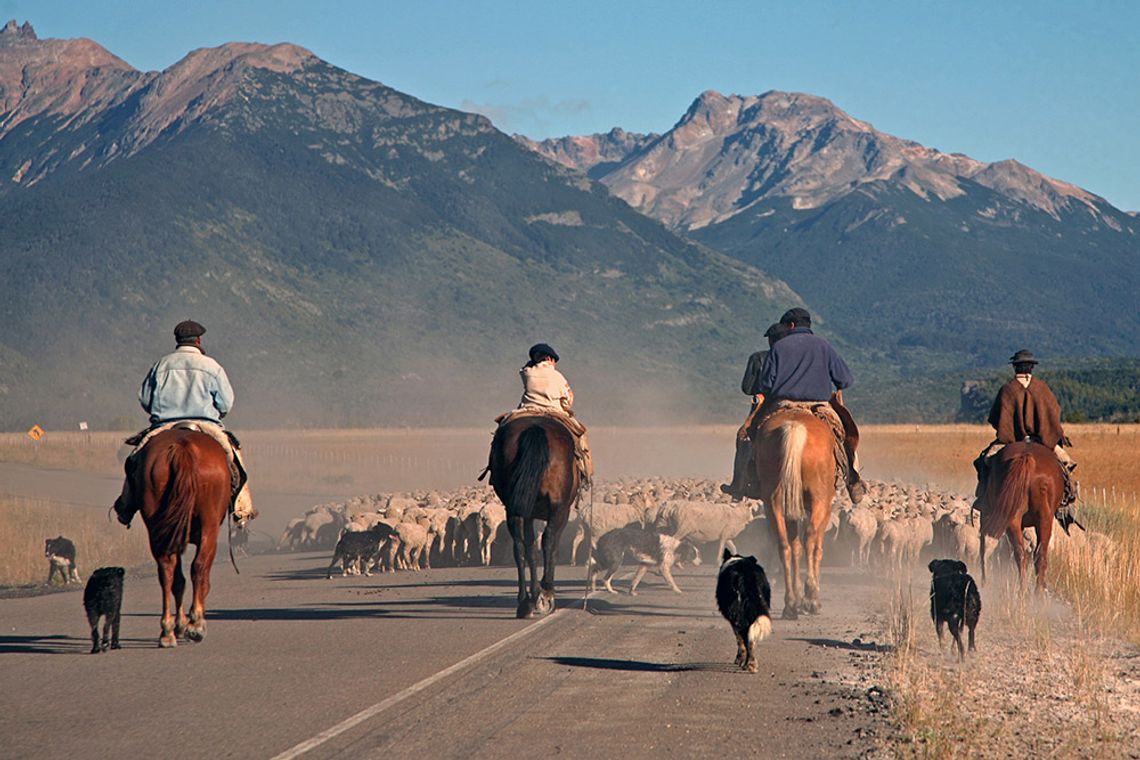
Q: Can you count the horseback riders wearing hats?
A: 5